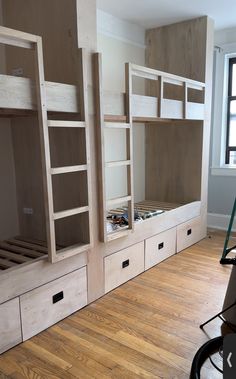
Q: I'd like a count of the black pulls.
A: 4